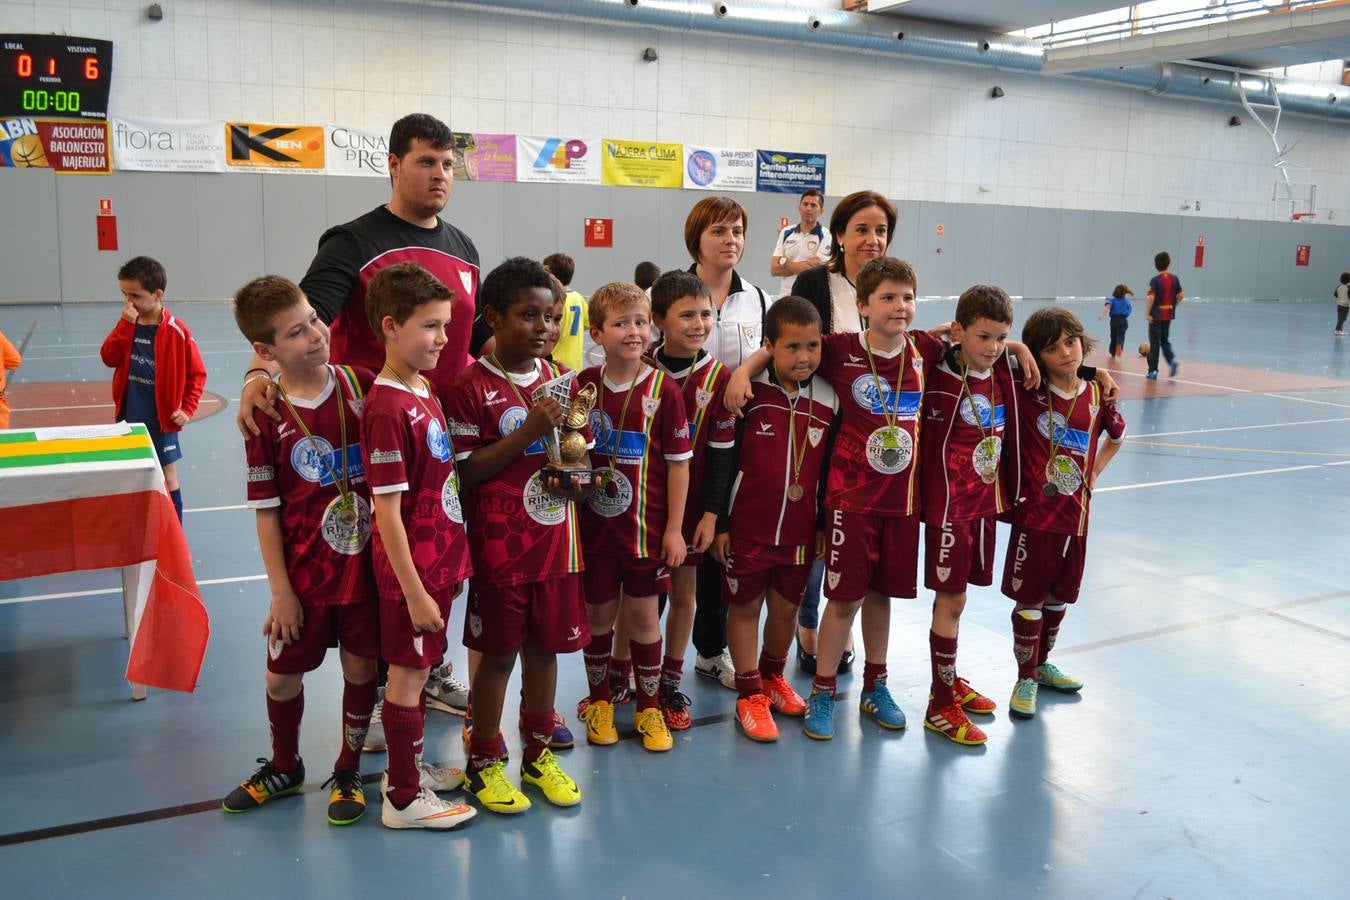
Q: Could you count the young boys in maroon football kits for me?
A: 10